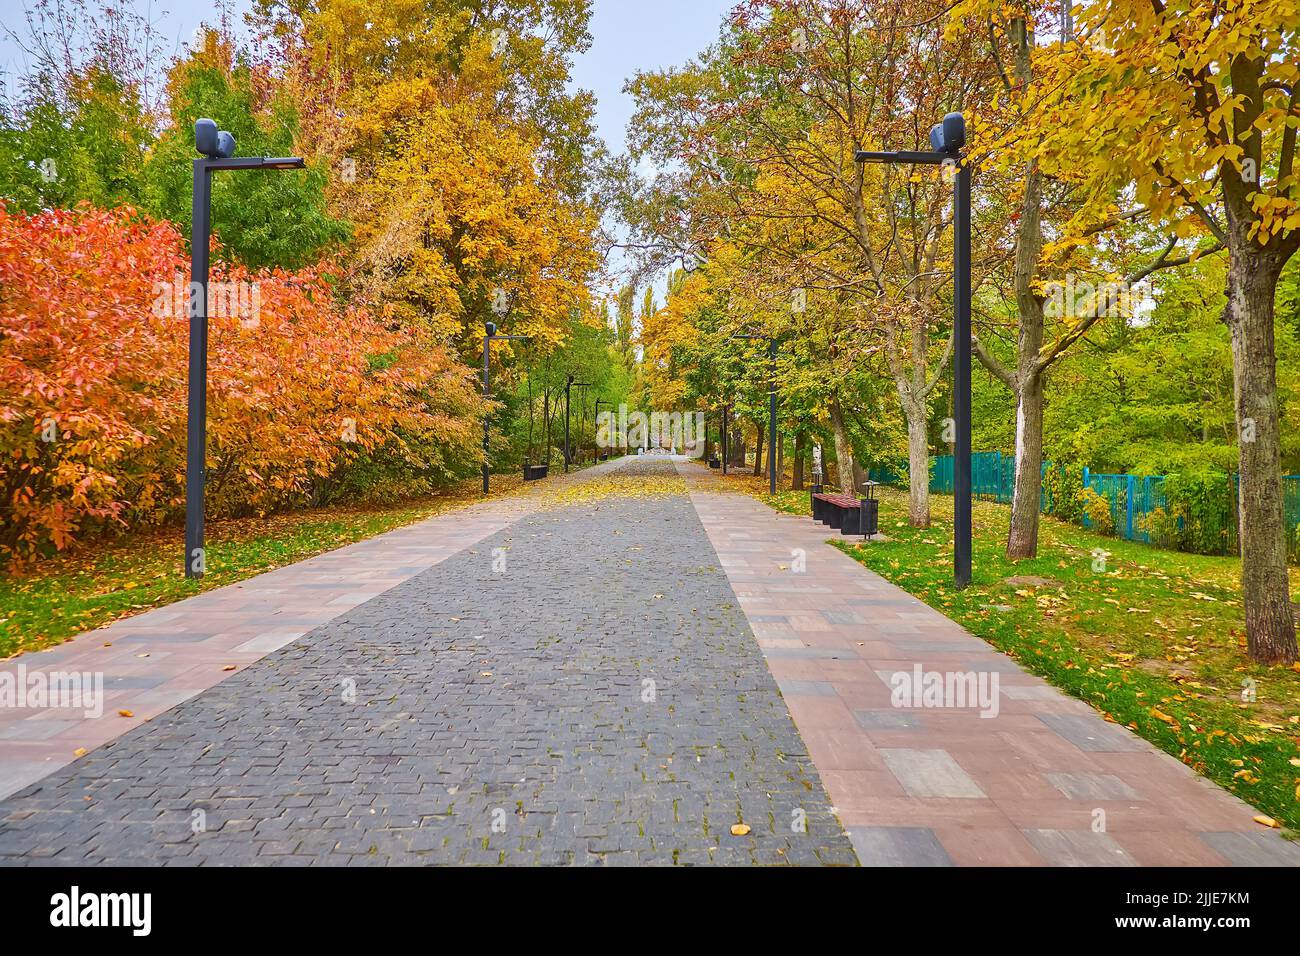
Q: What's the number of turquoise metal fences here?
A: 1